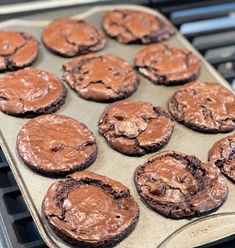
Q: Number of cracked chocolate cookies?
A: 12